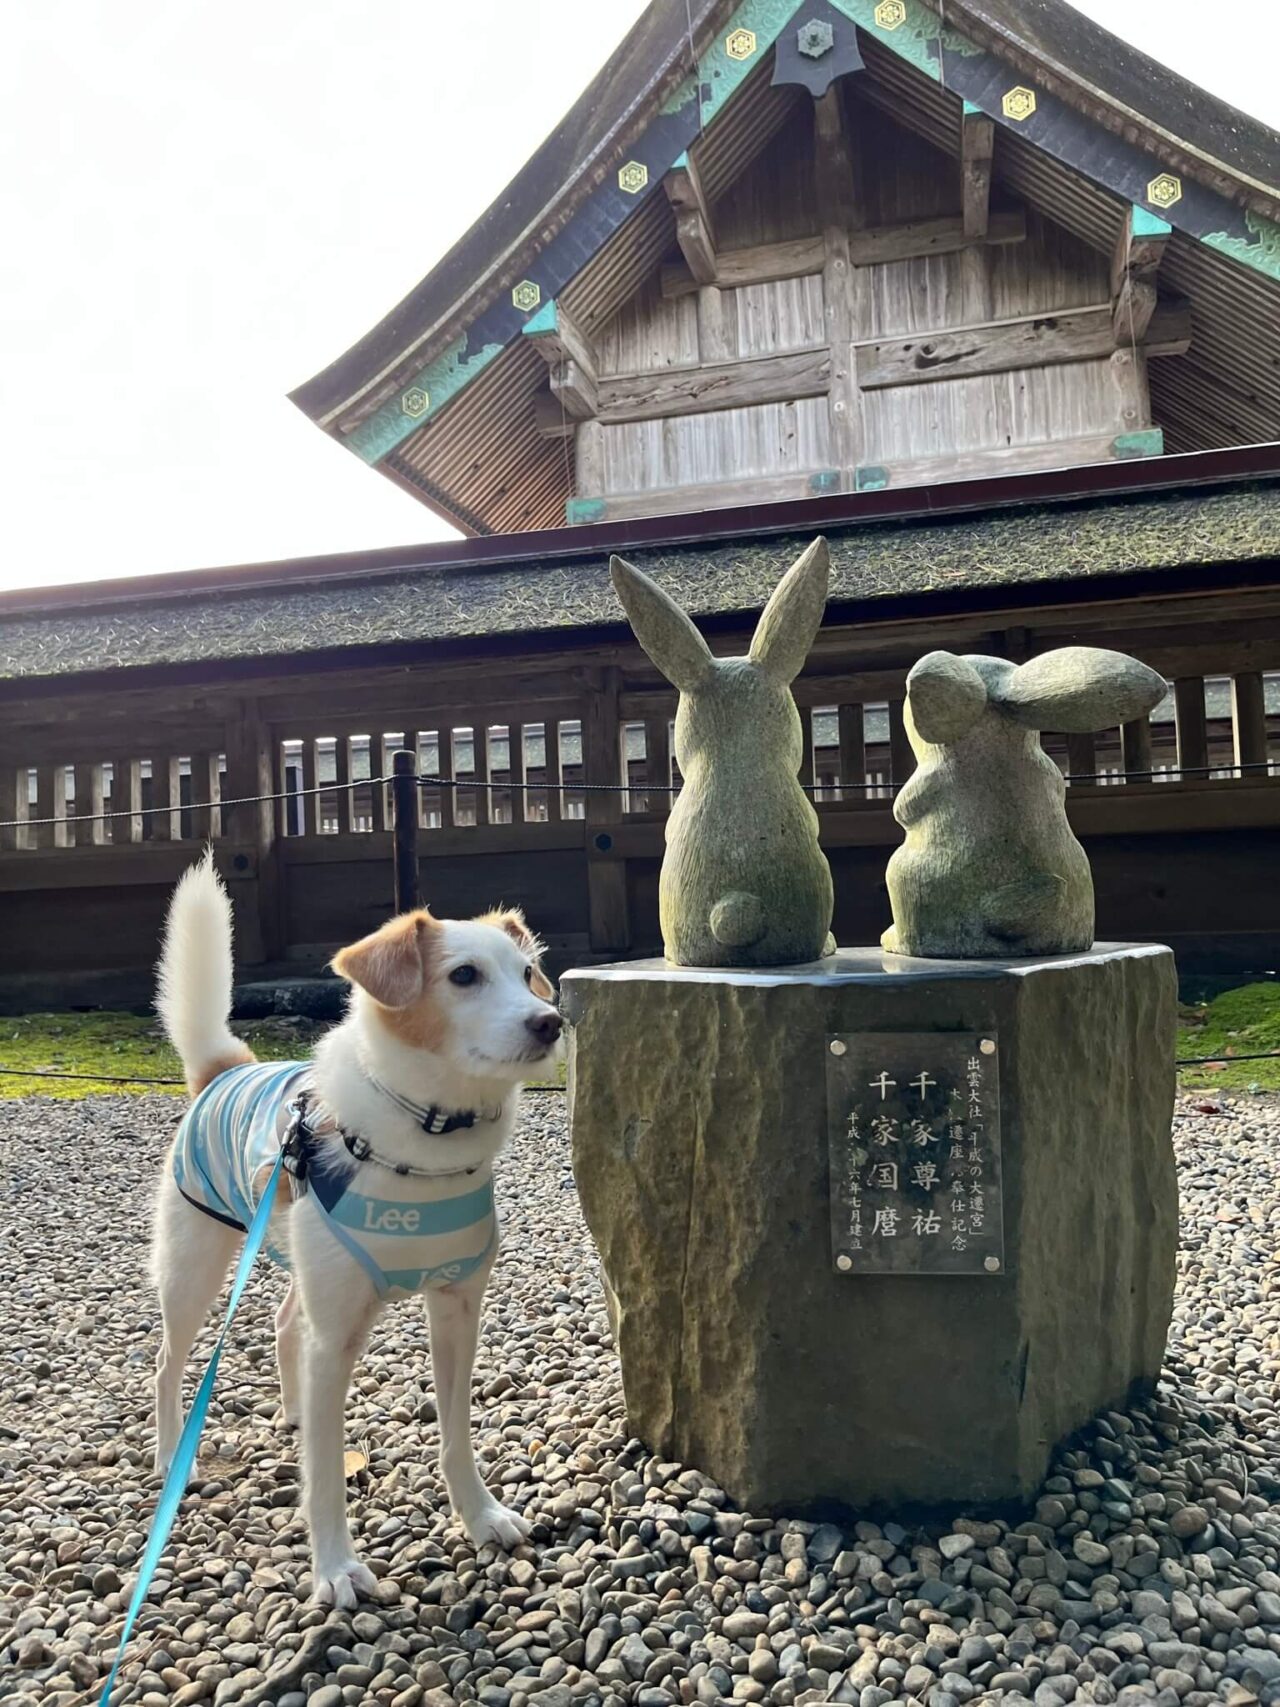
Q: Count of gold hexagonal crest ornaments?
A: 7